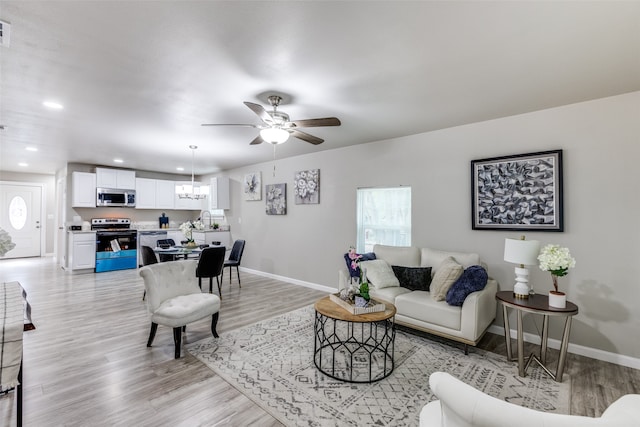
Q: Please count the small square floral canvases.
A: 3